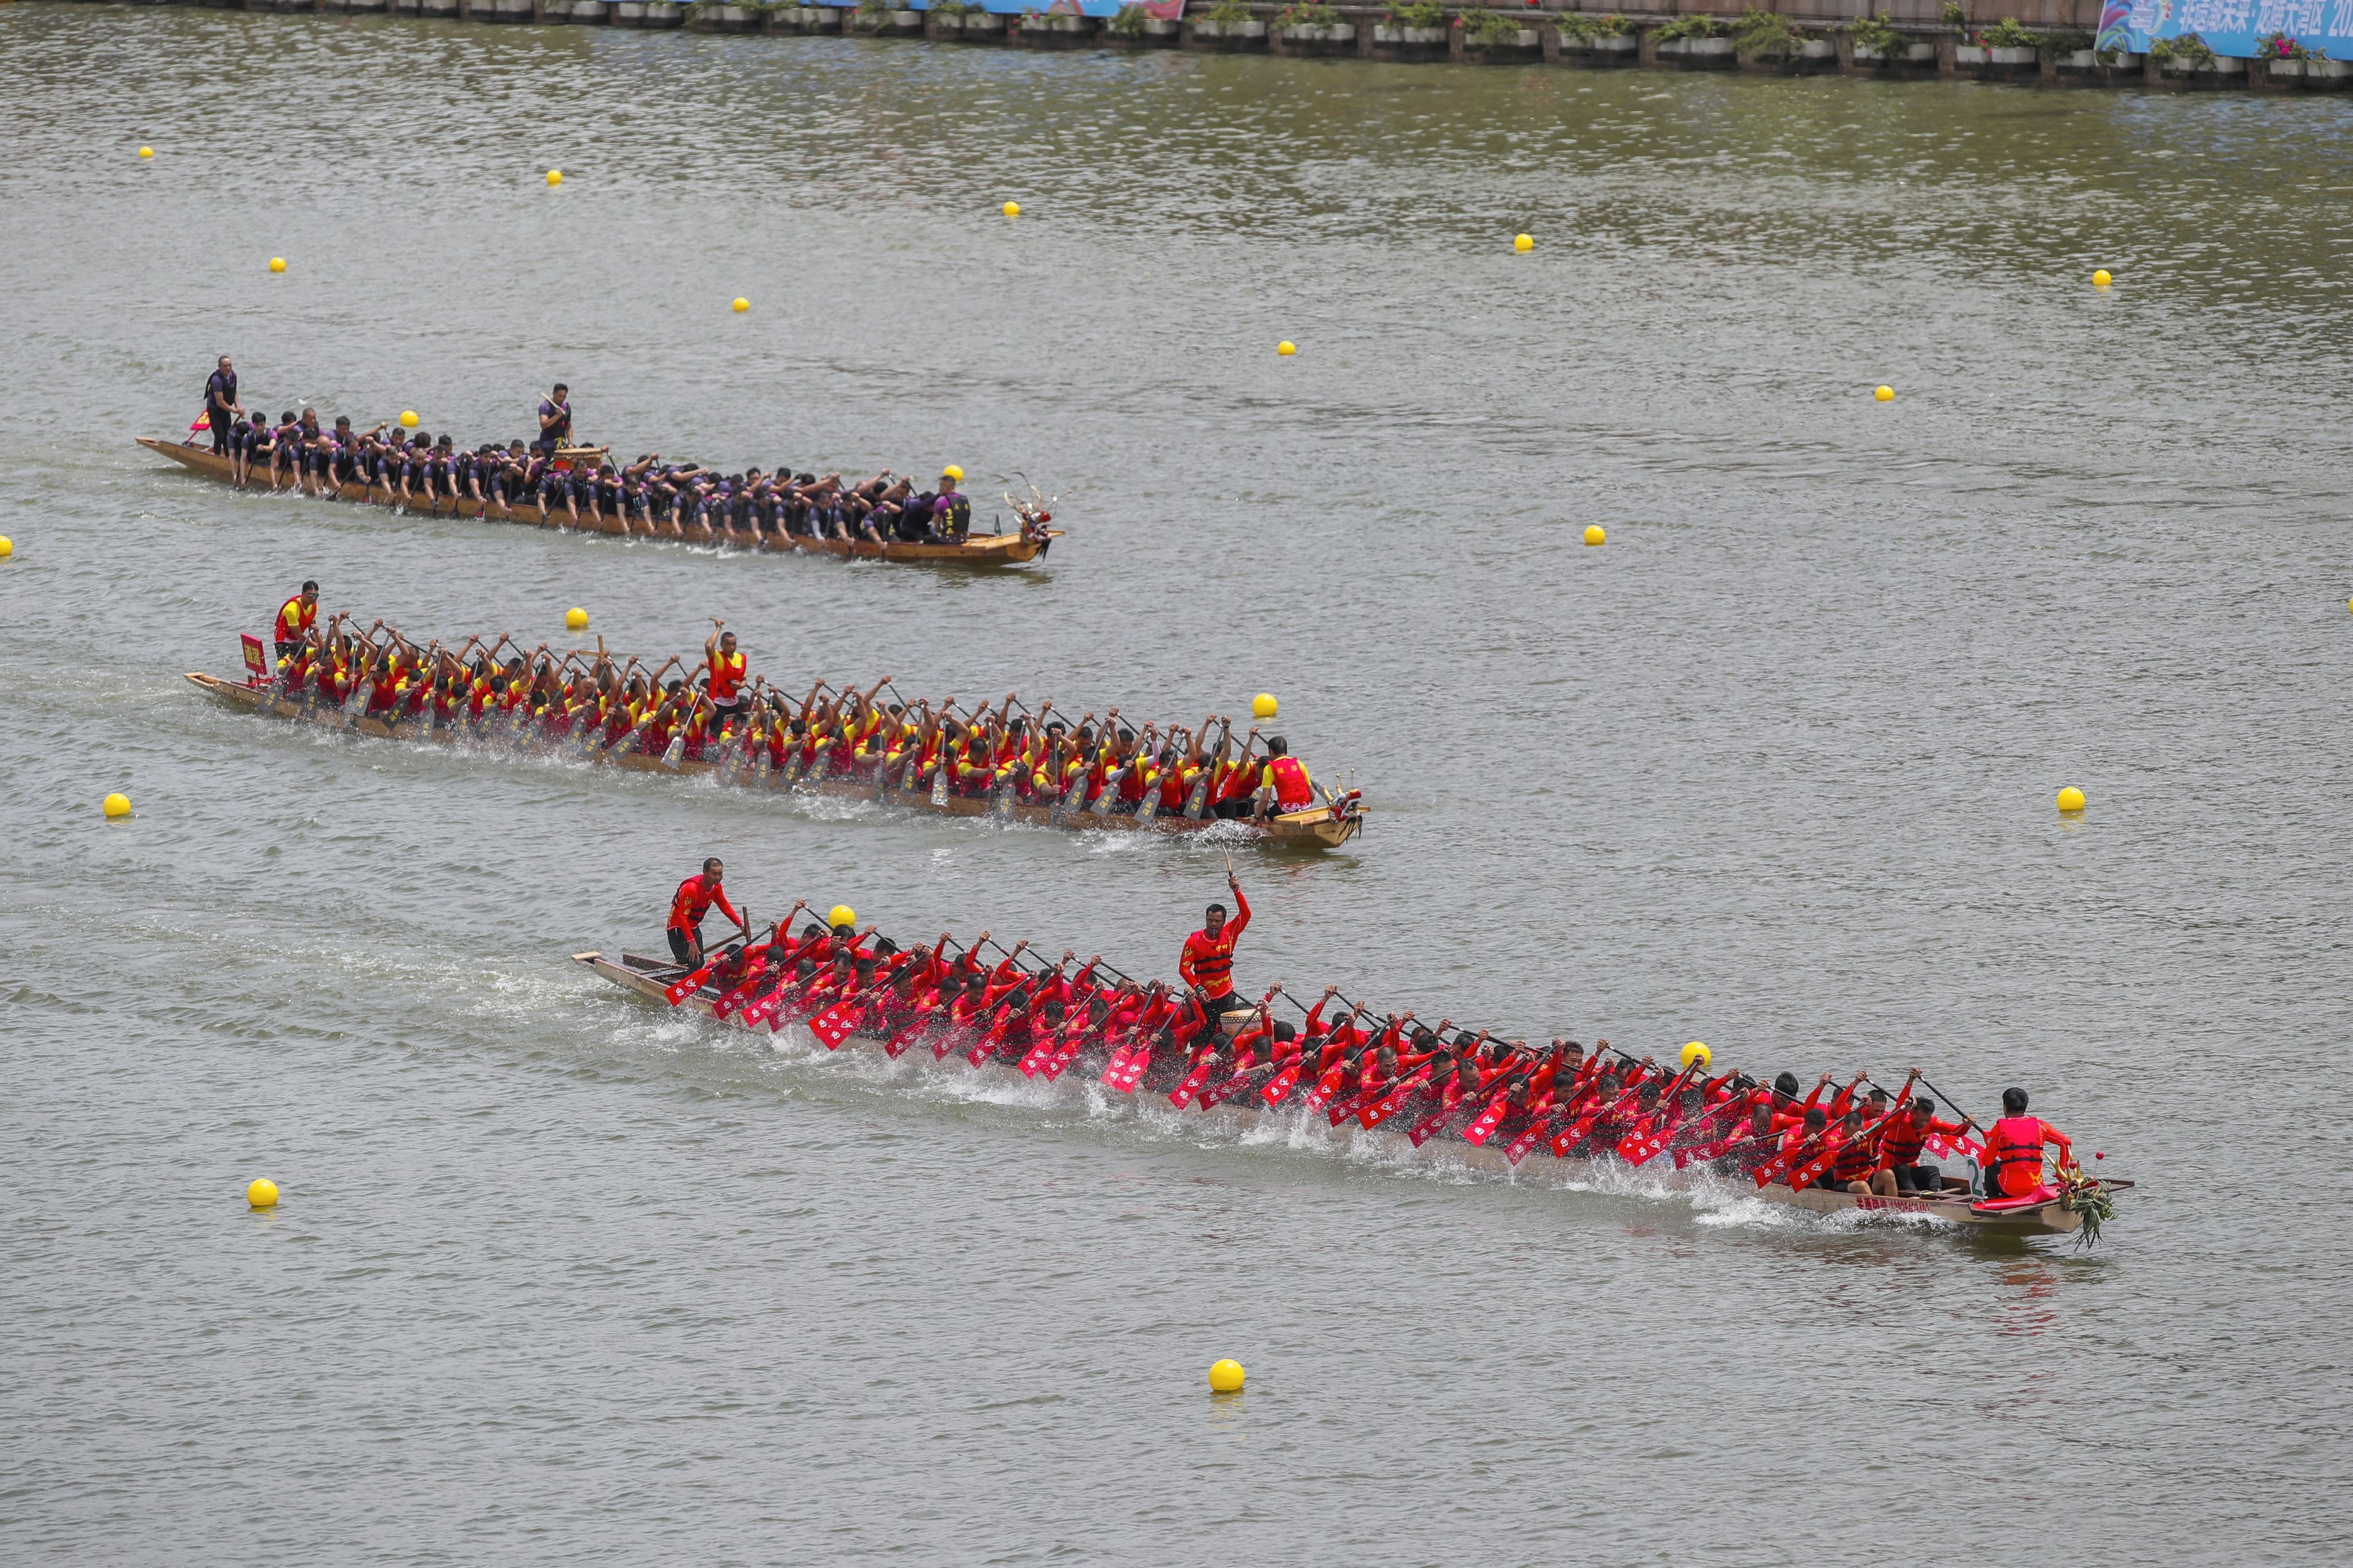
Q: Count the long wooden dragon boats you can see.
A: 3